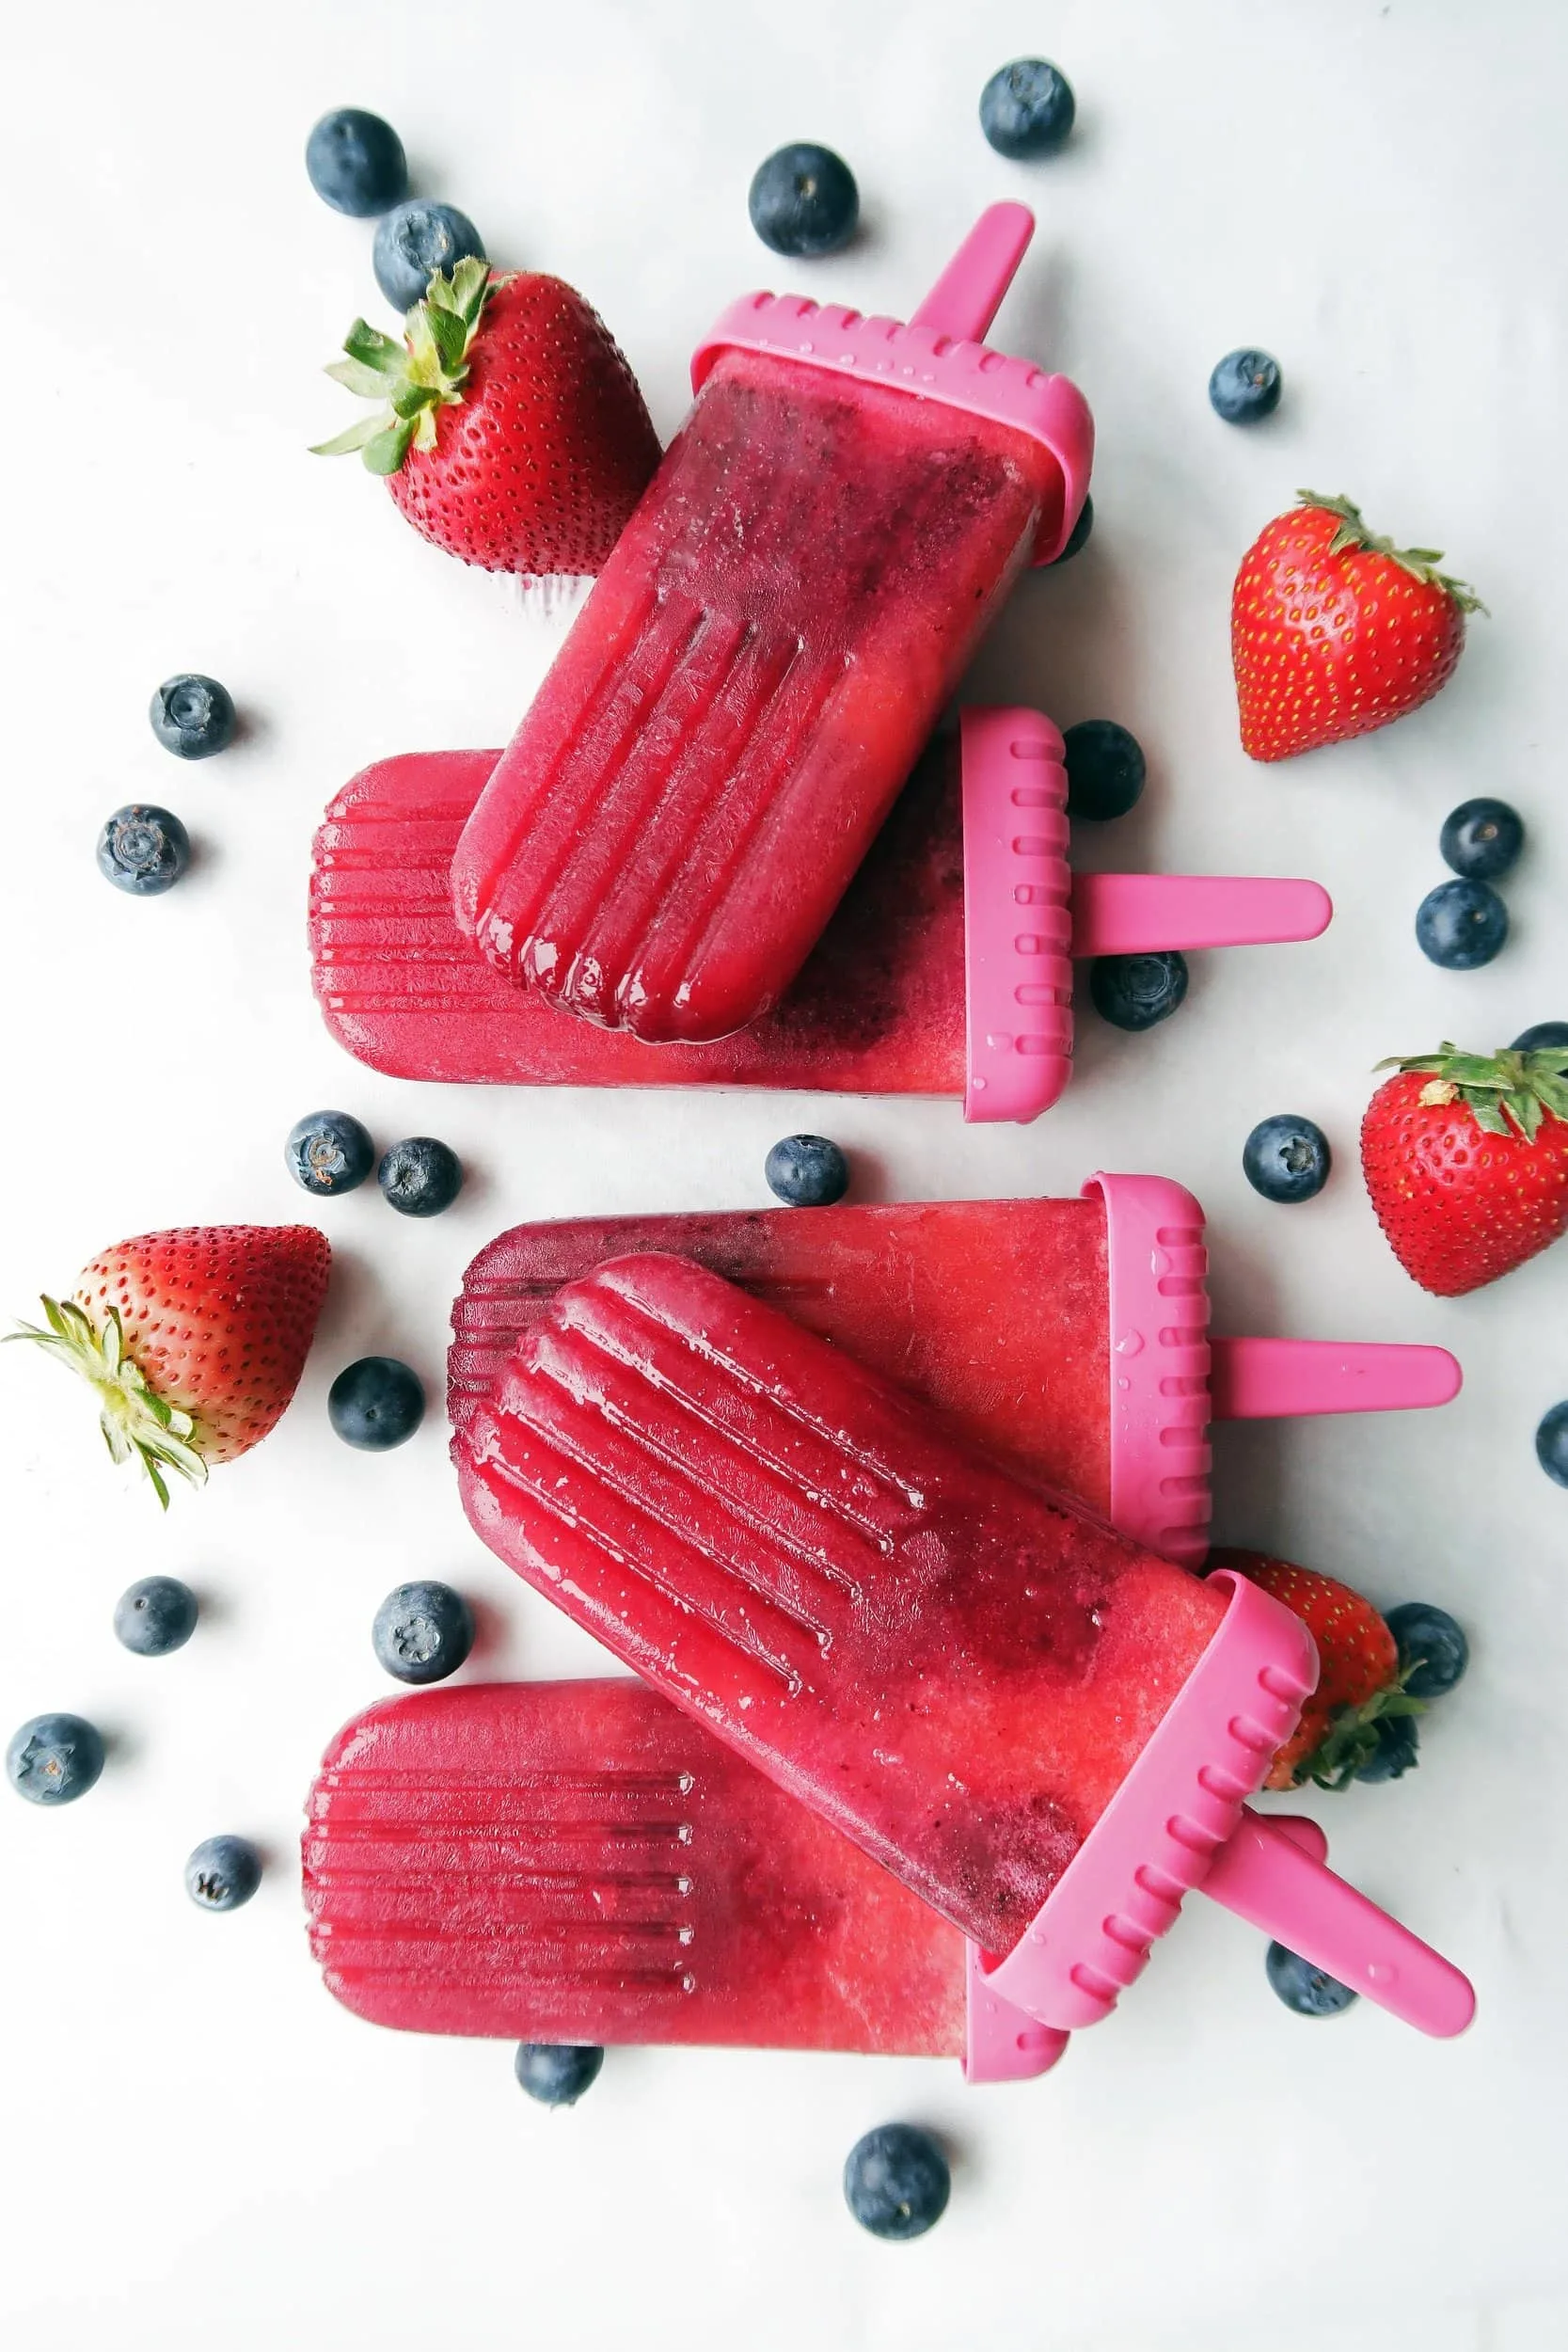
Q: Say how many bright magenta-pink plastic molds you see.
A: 5